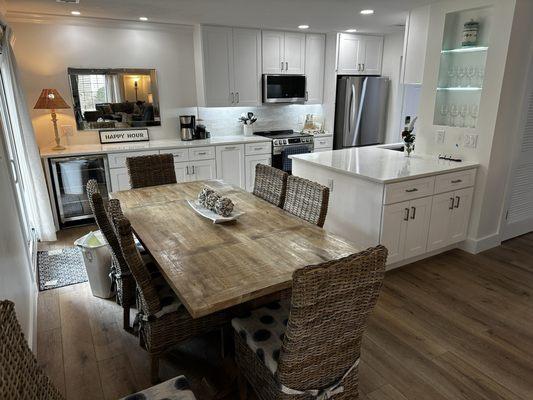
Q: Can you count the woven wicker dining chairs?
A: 7